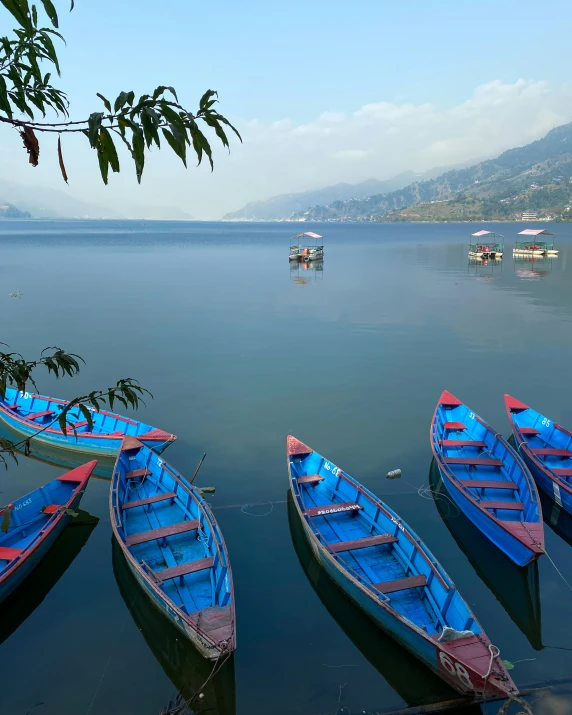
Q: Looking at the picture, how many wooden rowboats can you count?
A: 6